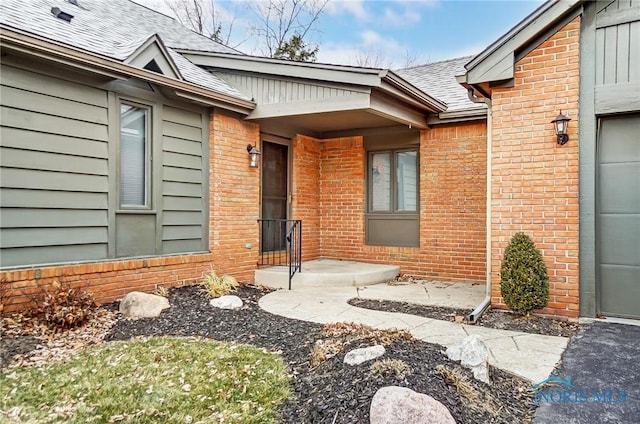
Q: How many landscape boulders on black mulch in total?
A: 5